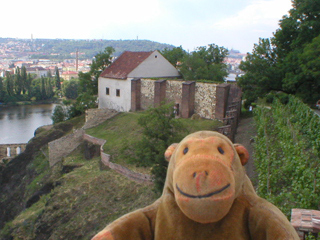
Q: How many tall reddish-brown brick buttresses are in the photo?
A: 4